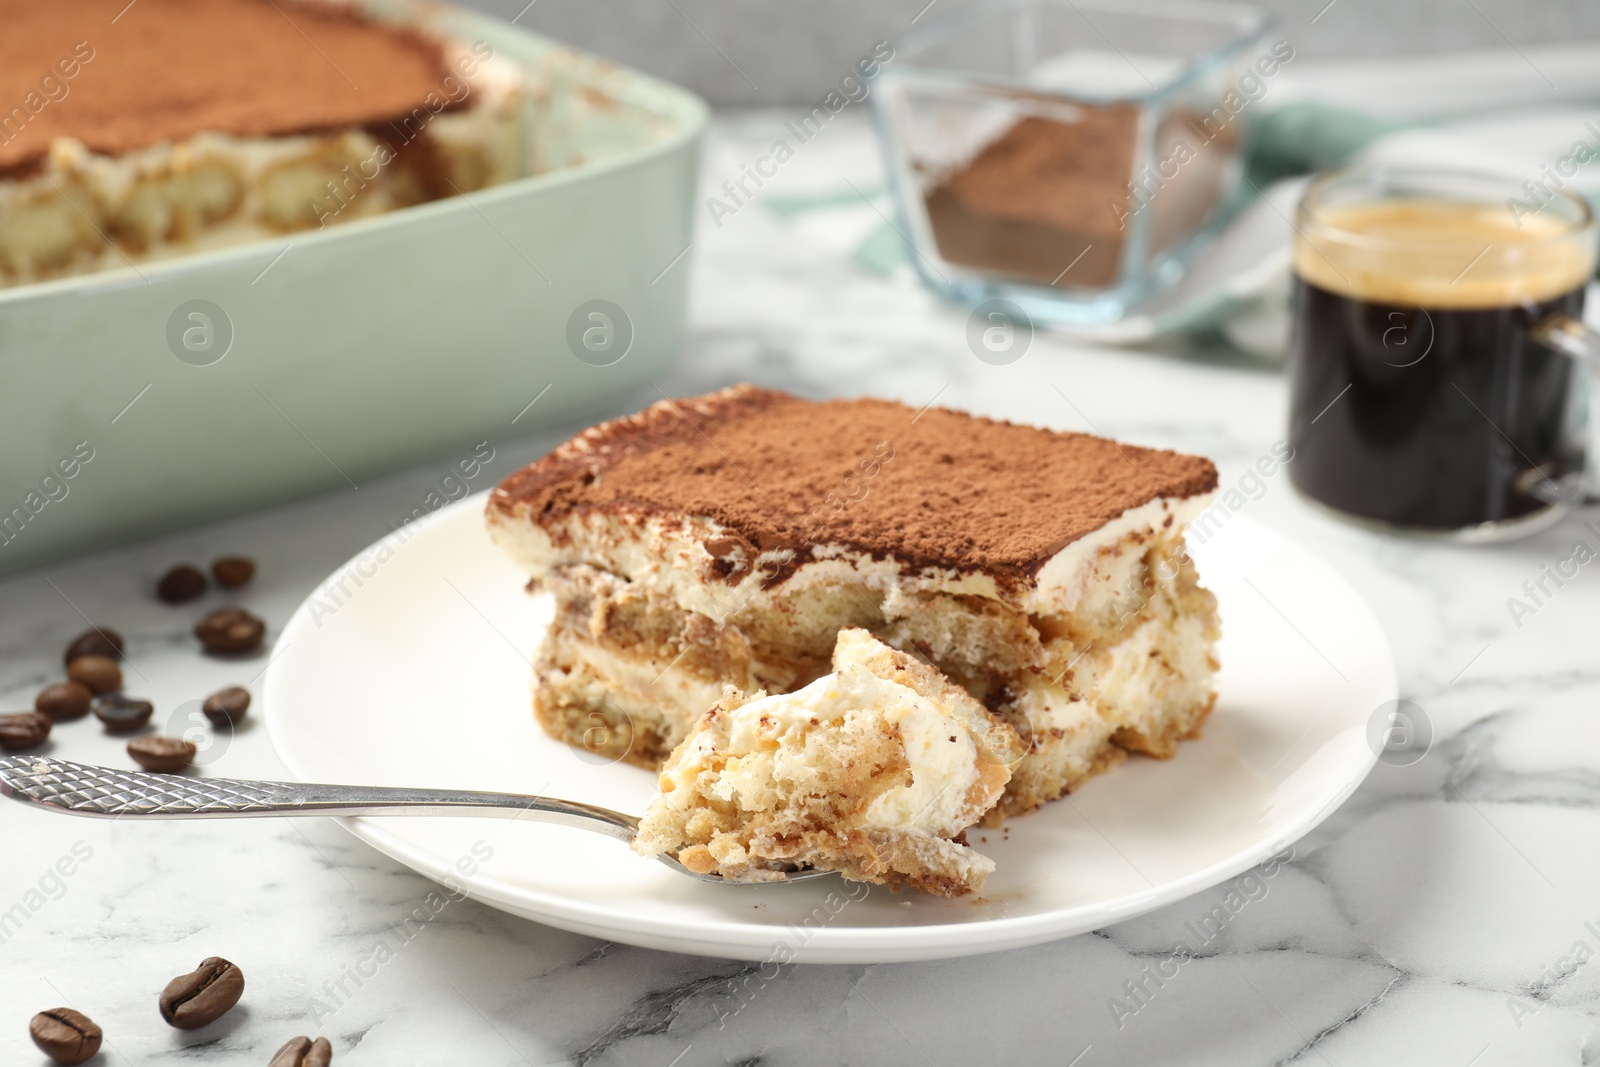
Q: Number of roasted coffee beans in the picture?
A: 13